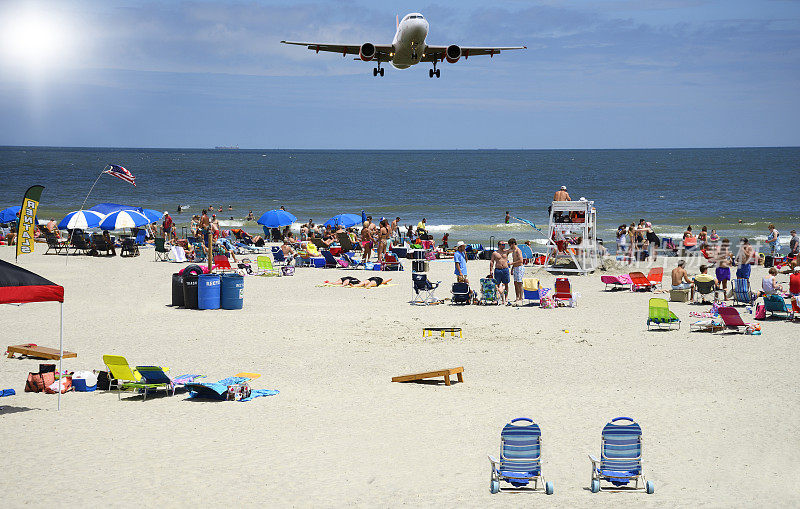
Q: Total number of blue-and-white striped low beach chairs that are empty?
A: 2